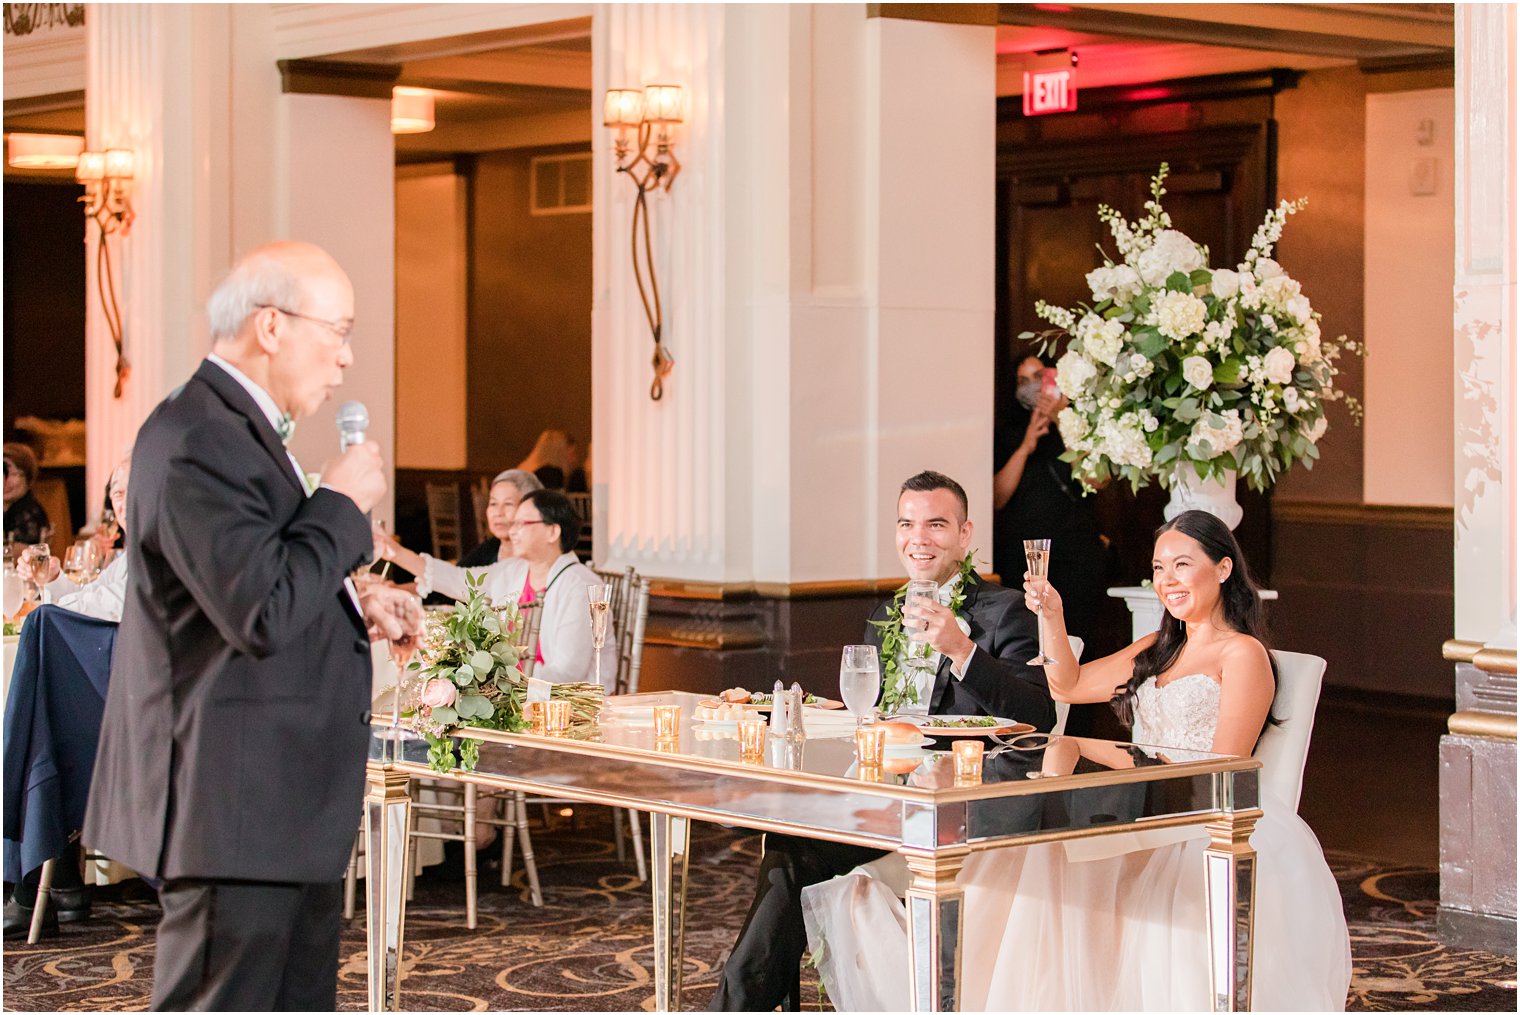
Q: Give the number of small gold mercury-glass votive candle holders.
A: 5